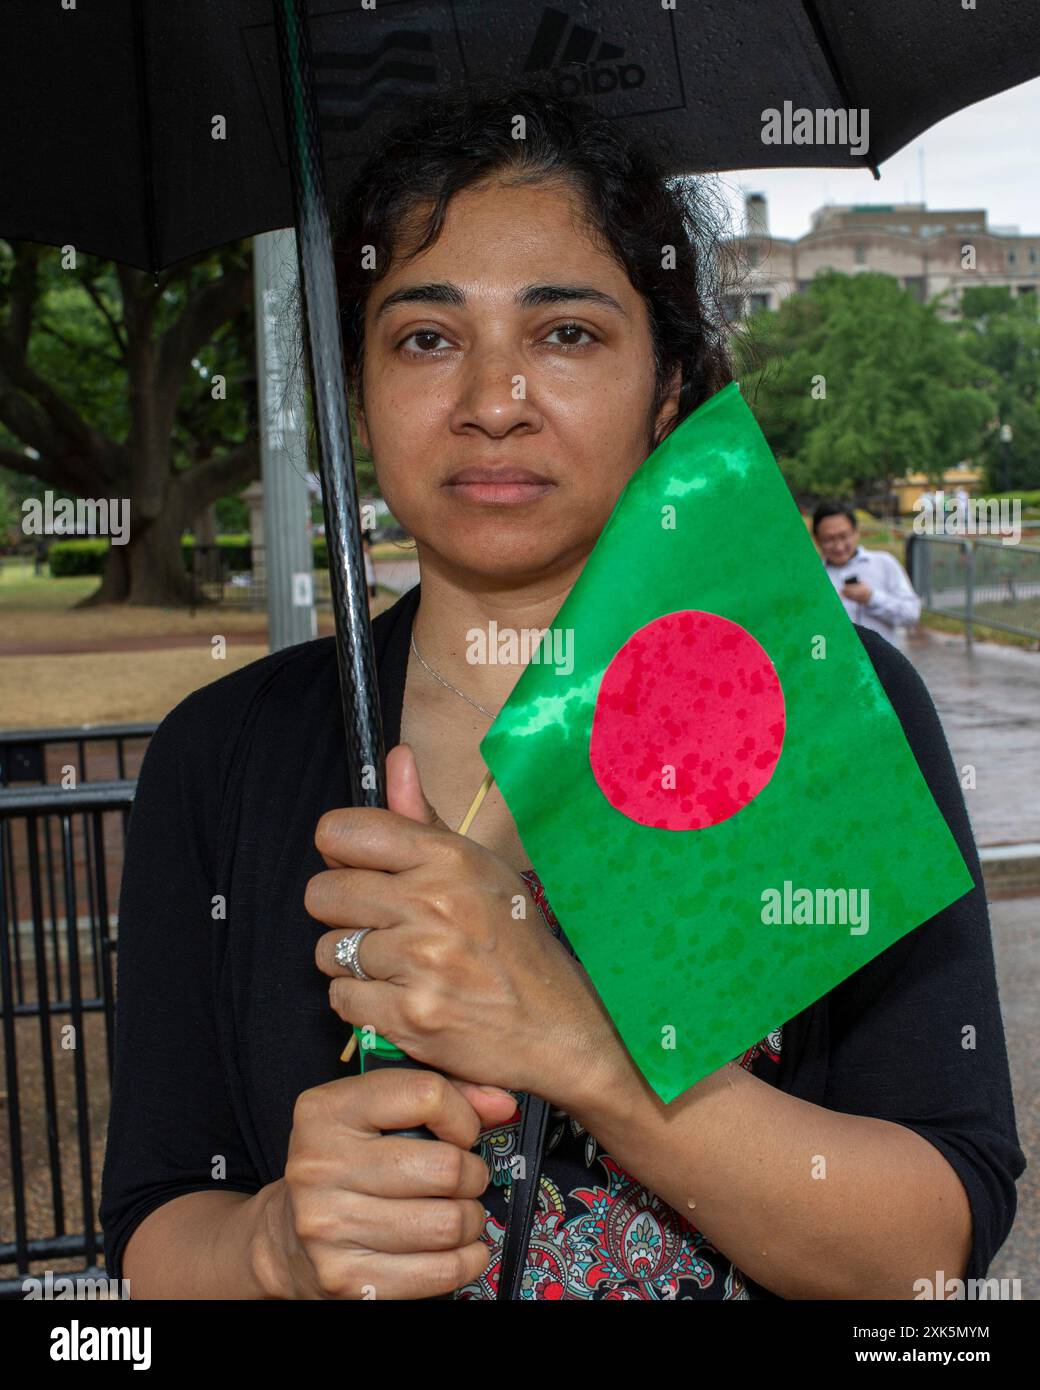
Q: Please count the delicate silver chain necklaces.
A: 1